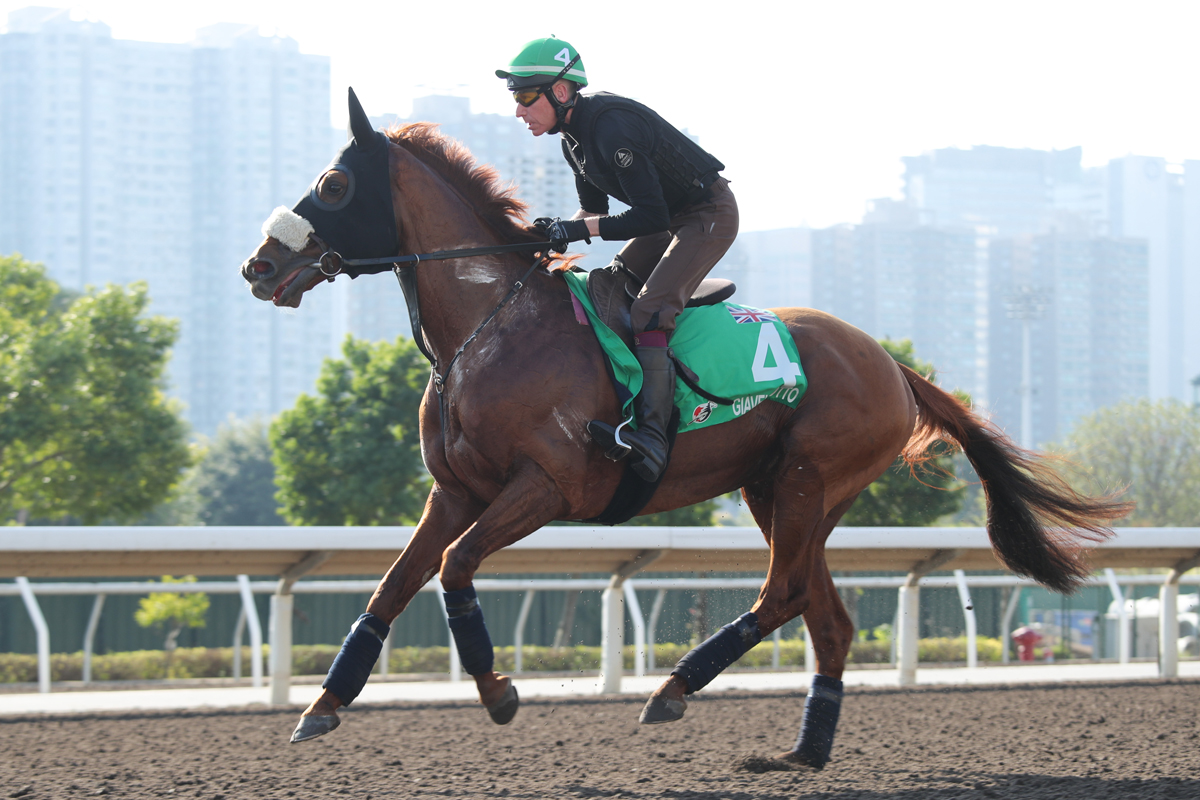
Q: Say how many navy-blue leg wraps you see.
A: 4